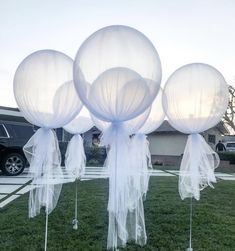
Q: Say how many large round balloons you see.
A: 6